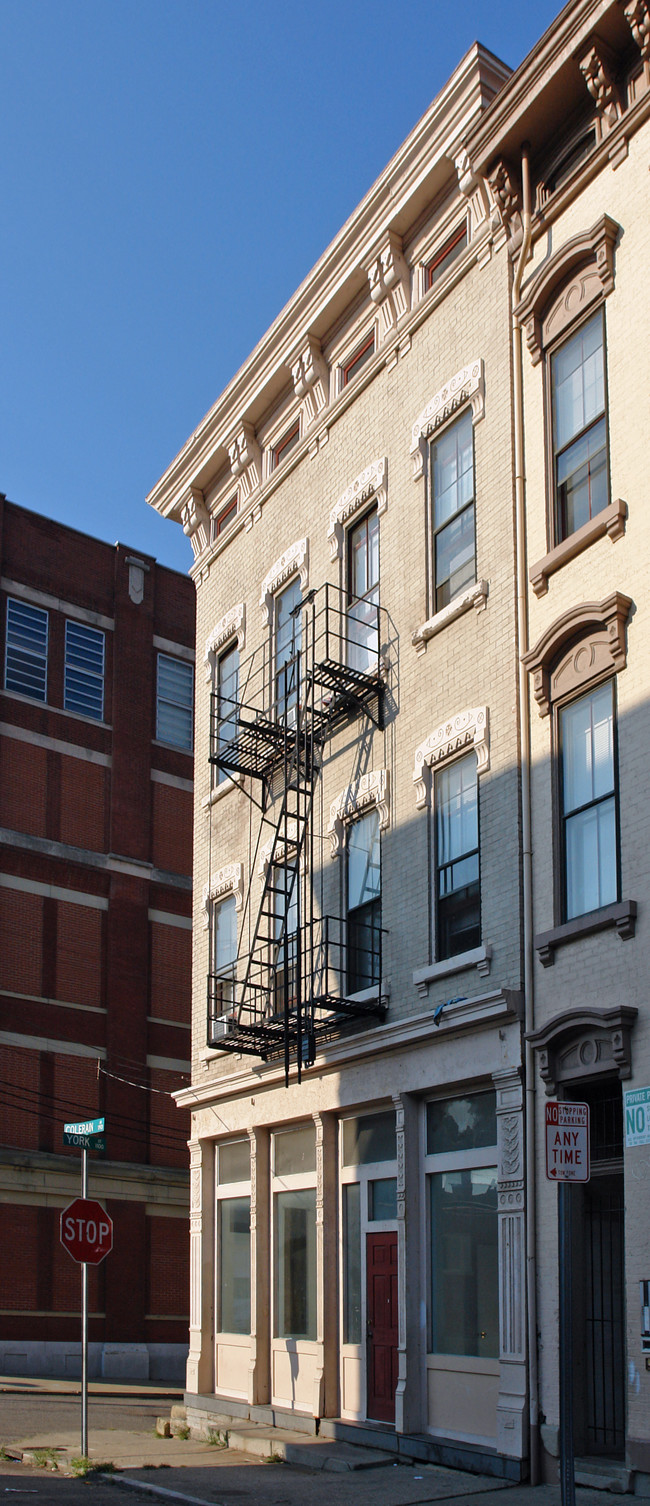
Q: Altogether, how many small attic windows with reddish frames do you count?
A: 4